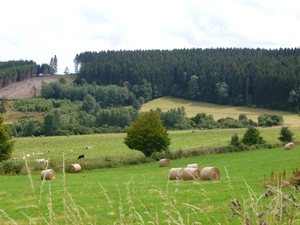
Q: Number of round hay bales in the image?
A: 8